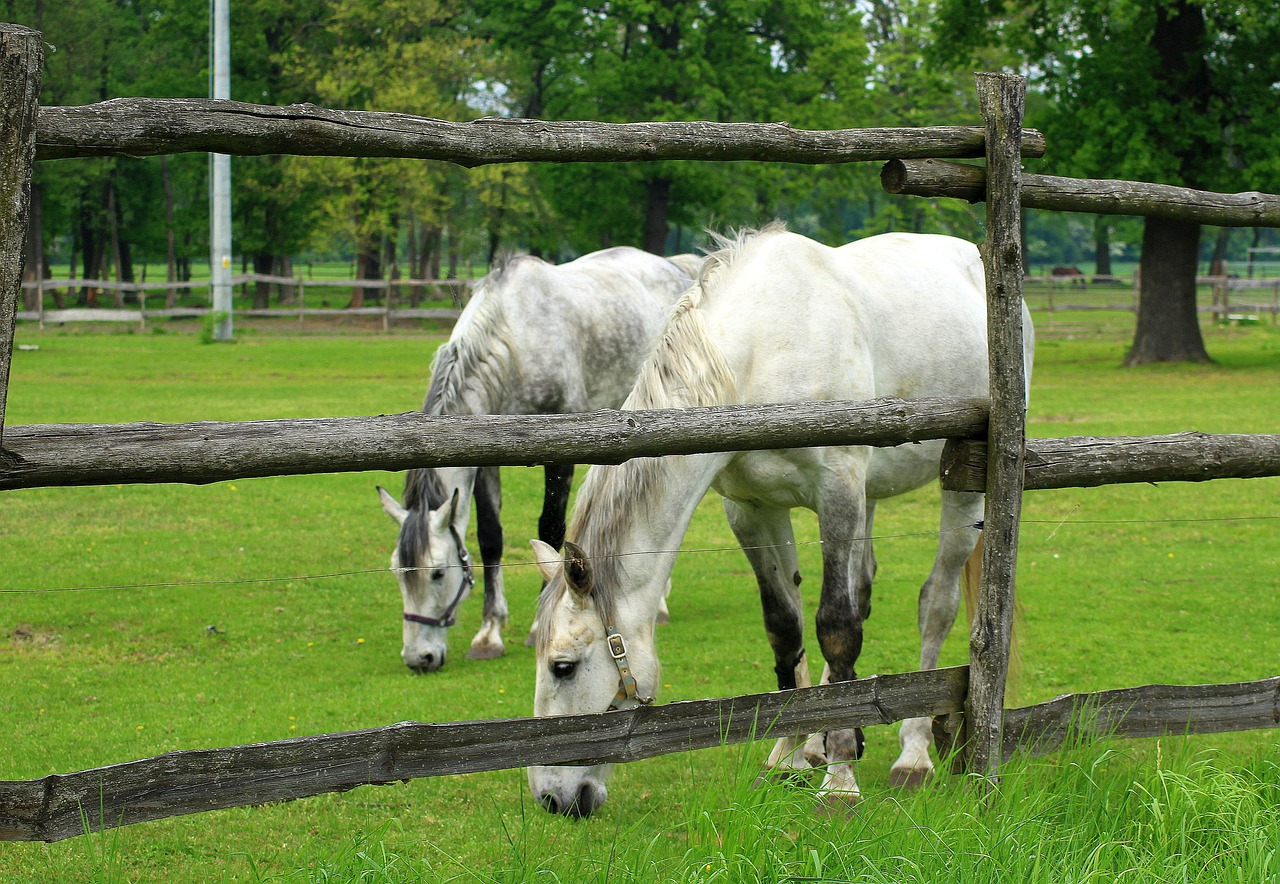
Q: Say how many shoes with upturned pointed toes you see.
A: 0